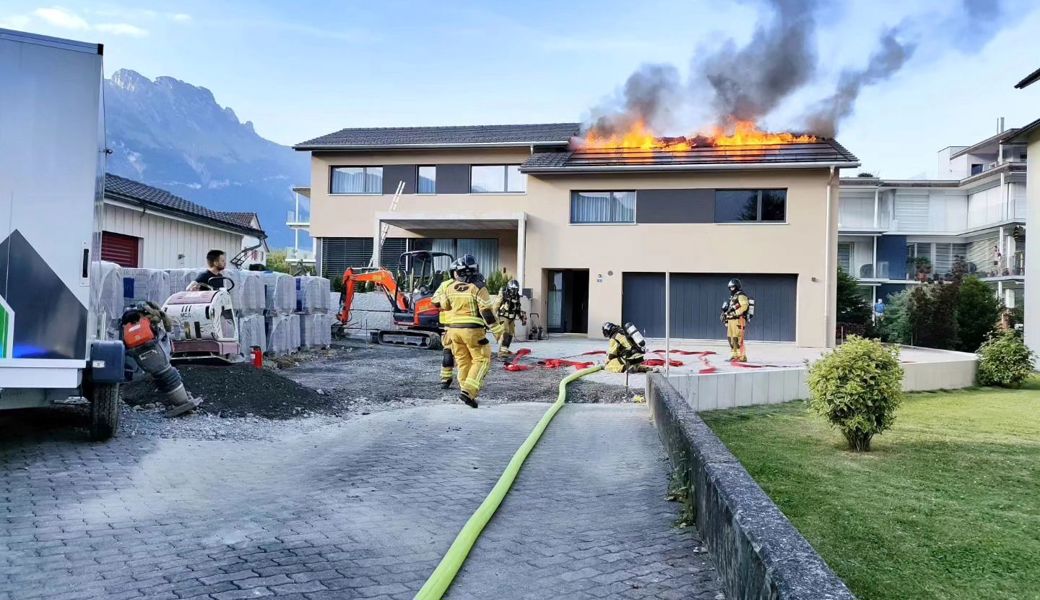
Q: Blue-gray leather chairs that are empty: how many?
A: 0